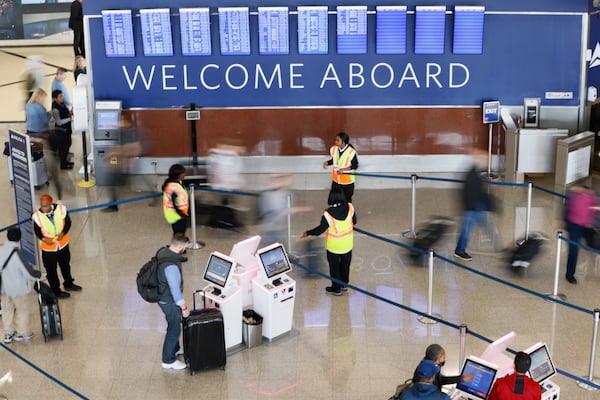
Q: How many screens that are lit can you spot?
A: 15